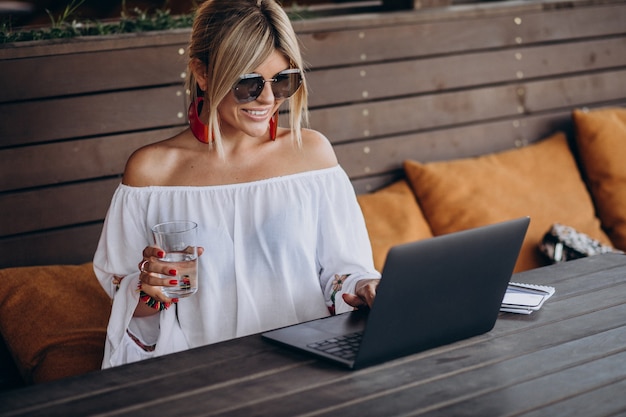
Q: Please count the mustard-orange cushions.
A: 4